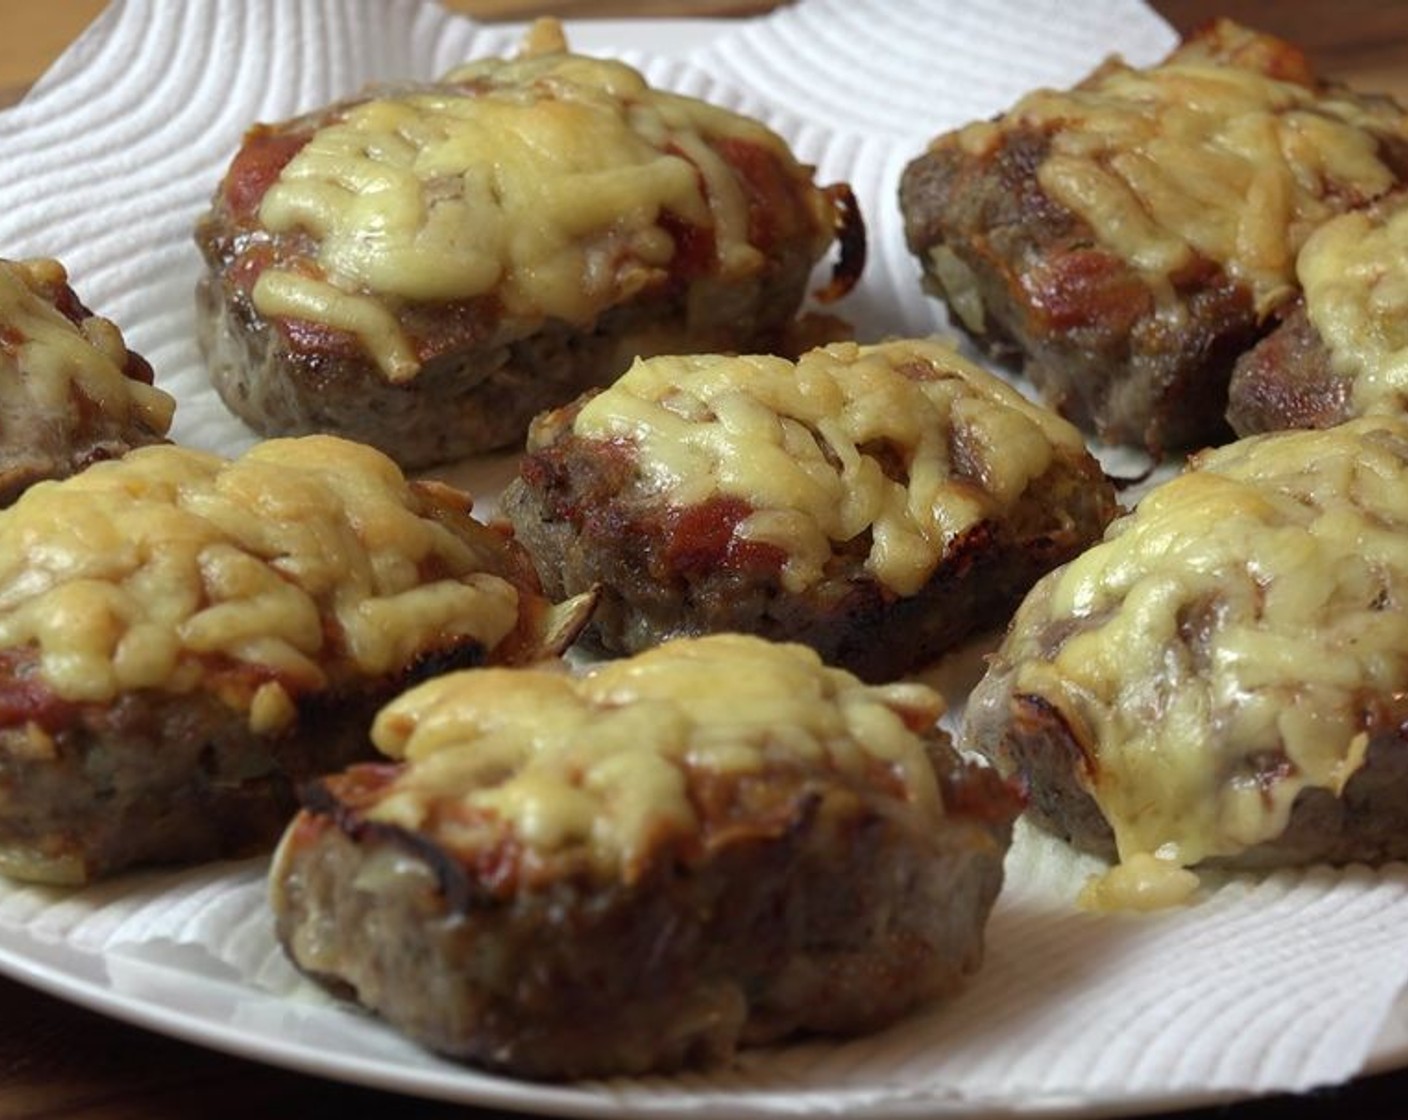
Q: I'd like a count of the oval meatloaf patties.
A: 8